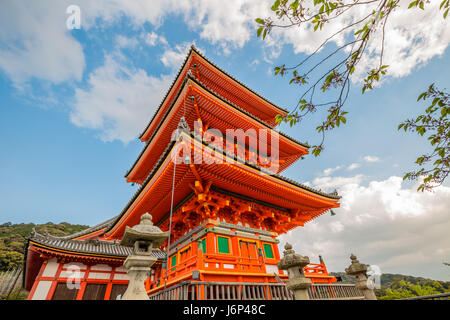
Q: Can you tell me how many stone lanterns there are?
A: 3